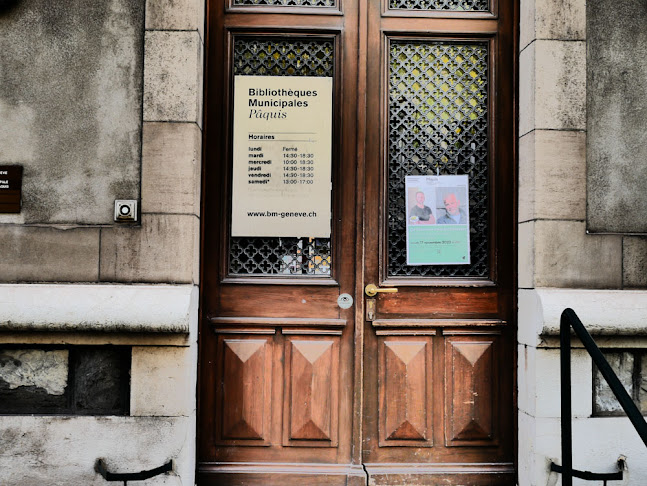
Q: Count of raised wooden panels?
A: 4